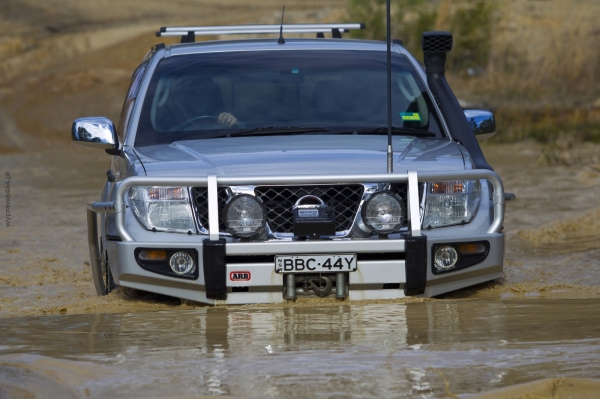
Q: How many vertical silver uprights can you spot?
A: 2